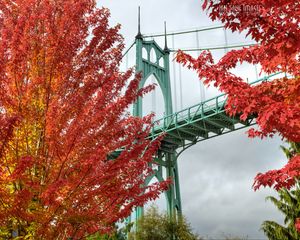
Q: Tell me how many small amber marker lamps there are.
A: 0